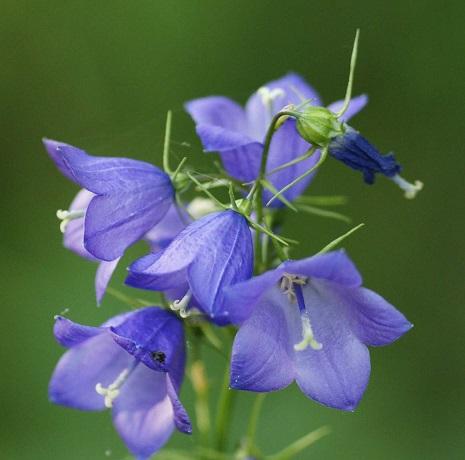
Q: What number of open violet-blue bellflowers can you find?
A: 5